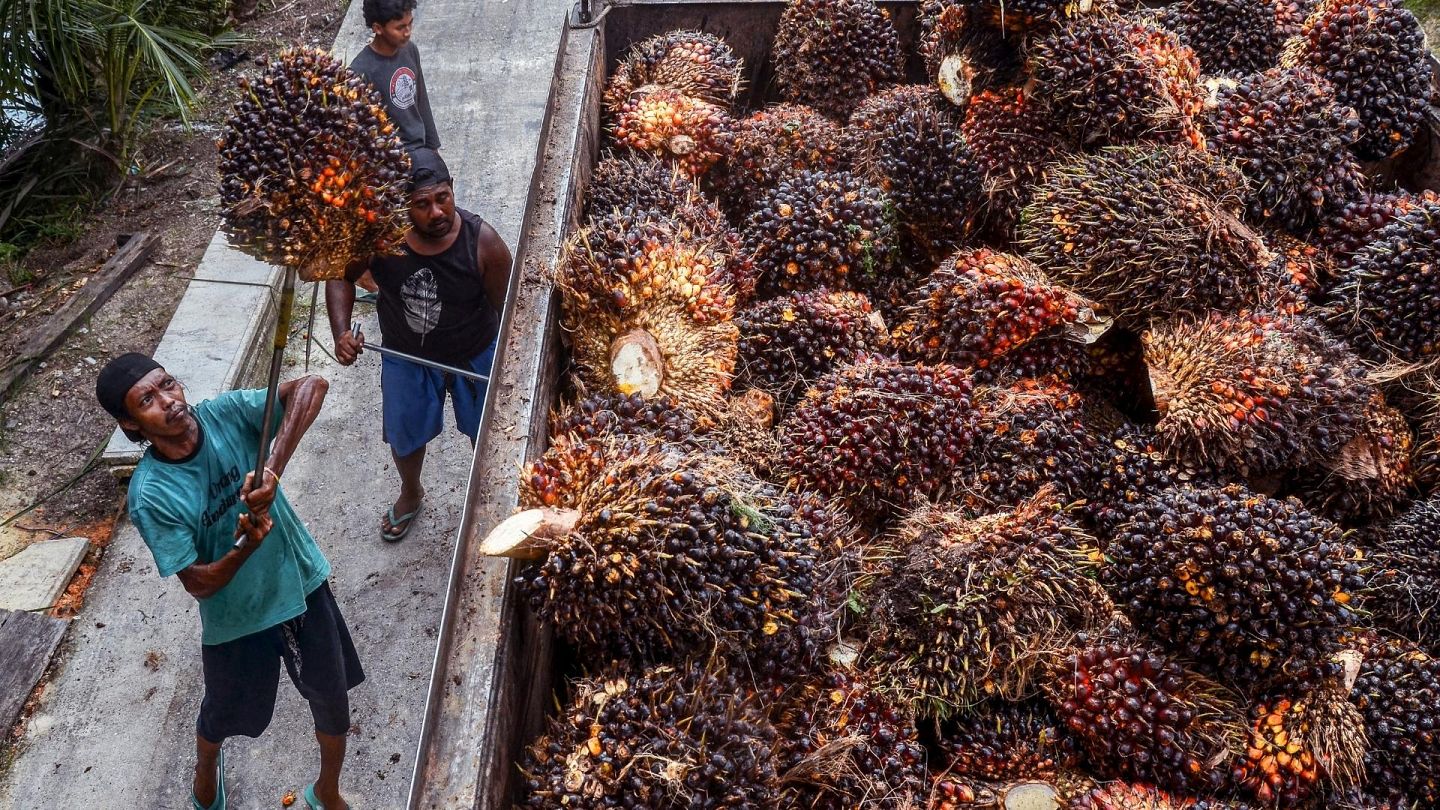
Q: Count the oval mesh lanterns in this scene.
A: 0